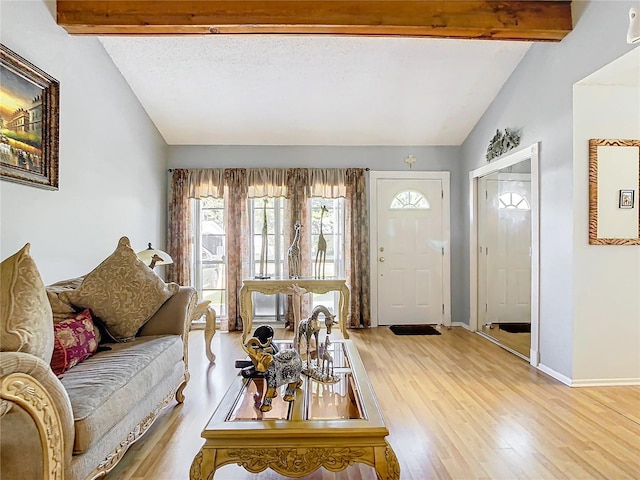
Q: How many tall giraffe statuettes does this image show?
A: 3